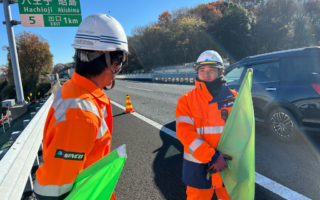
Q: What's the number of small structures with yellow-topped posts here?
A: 3